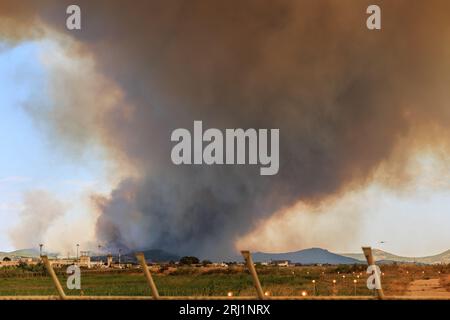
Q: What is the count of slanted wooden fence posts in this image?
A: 4